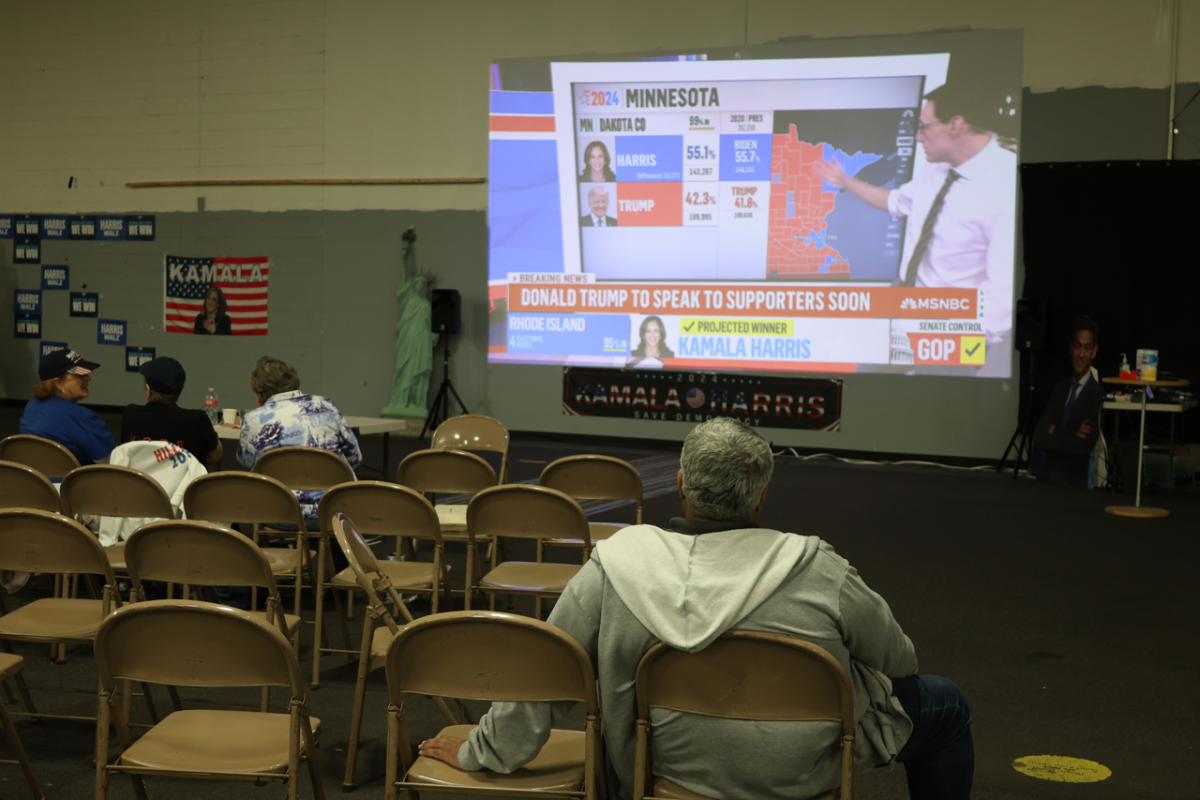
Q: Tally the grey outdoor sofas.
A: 0